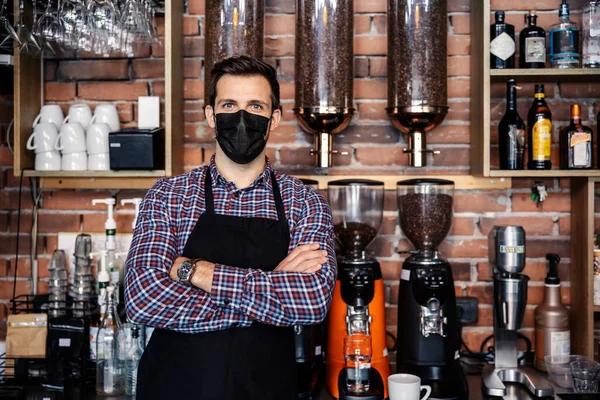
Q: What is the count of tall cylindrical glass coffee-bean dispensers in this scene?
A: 3